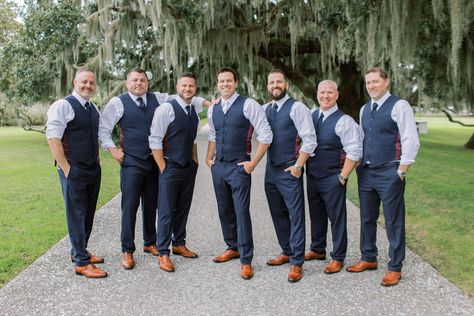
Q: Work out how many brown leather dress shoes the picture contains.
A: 14